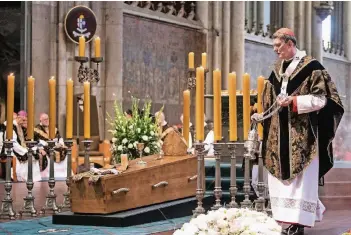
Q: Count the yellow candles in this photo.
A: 15